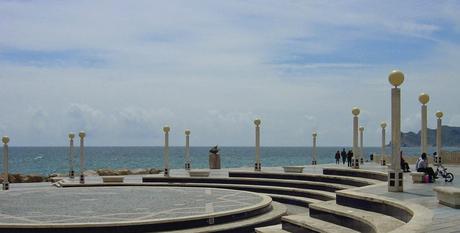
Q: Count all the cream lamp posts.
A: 13